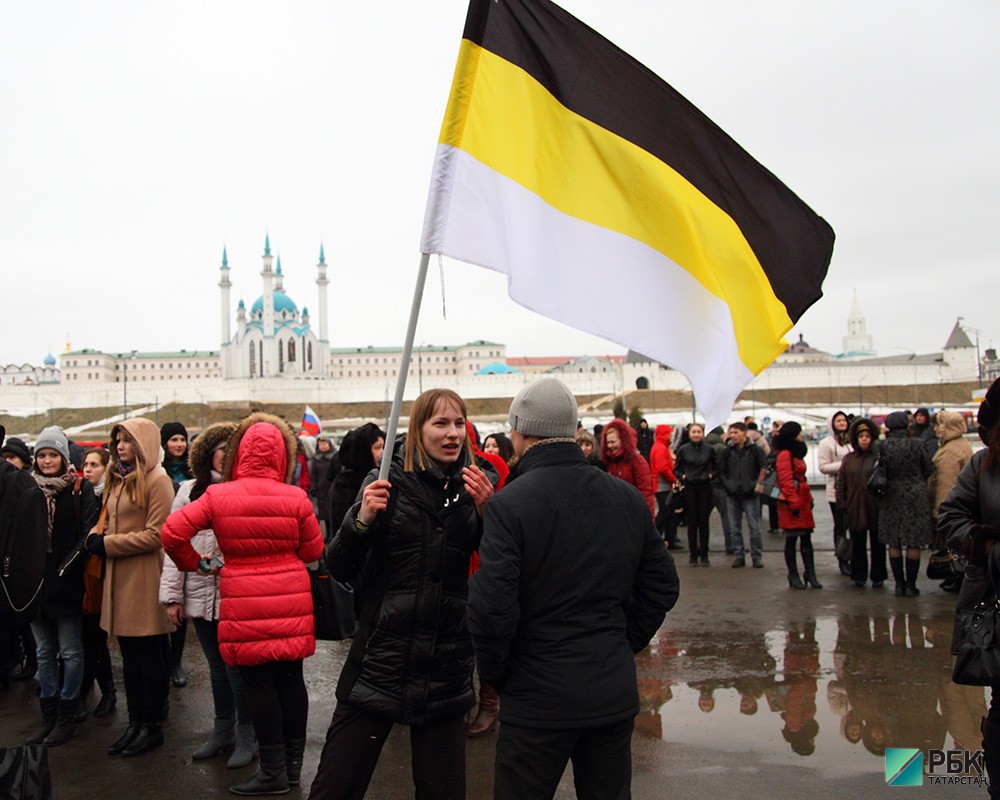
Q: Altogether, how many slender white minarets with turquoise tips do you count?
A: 4